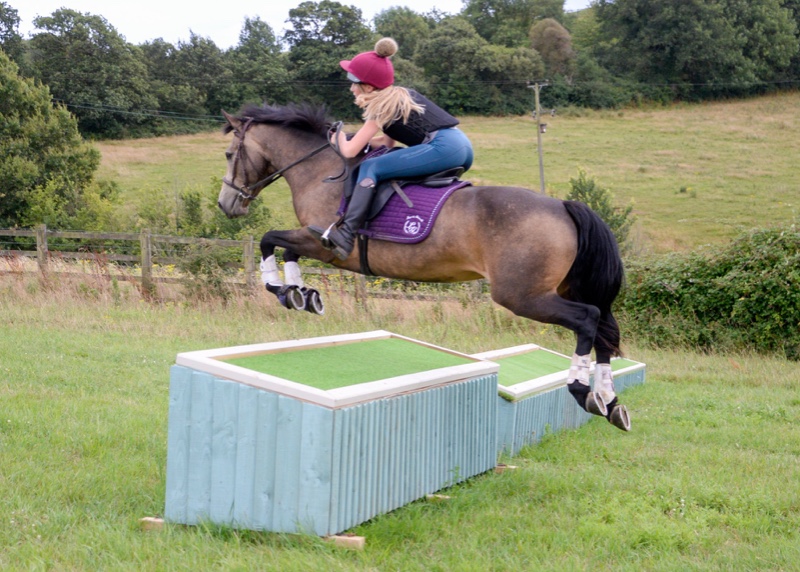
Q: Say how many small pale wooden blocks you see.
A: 4